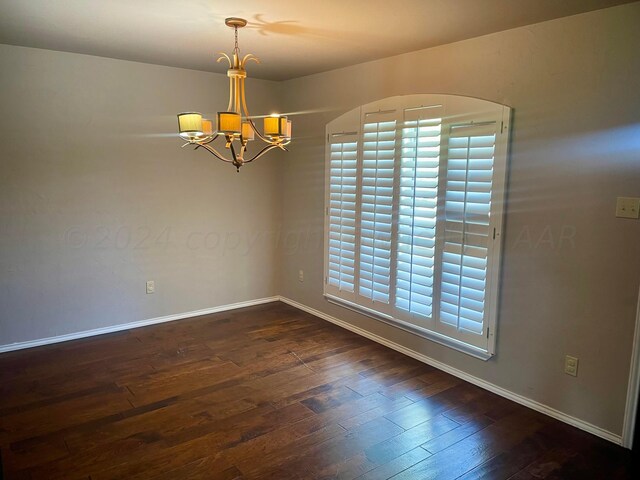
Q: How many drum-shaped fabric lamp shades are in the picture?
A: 6